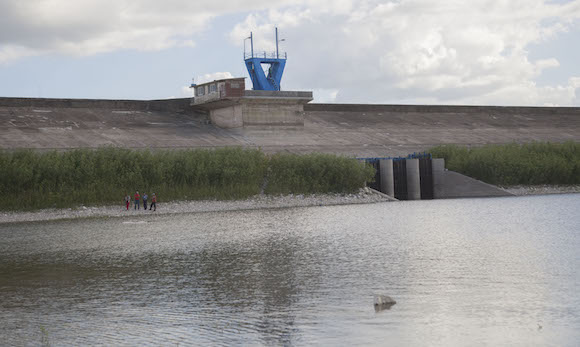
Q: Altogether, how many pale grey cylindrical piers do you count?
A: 2